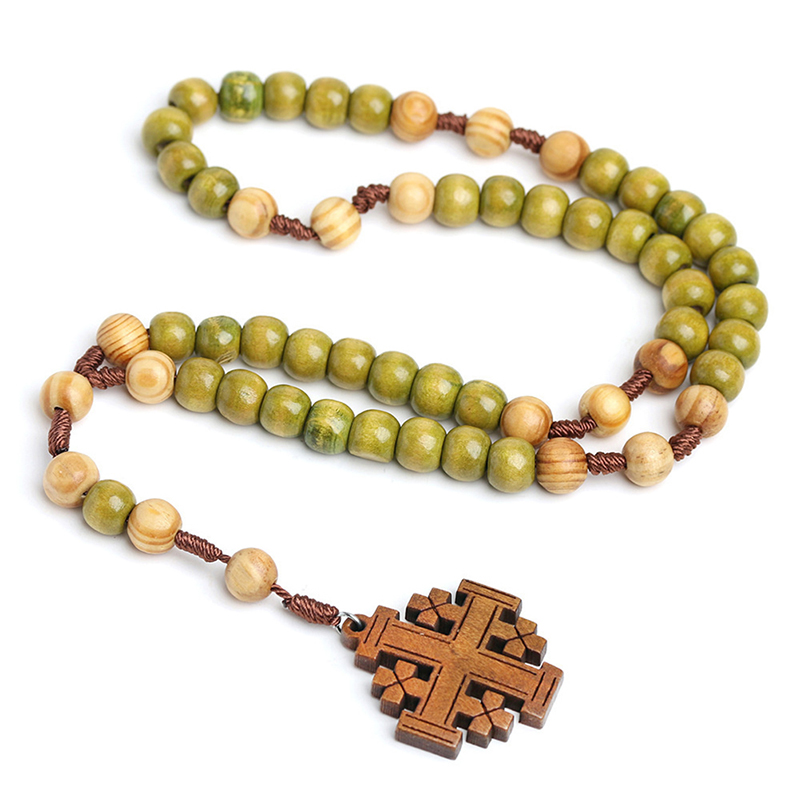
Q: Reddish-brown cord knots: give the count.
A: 13